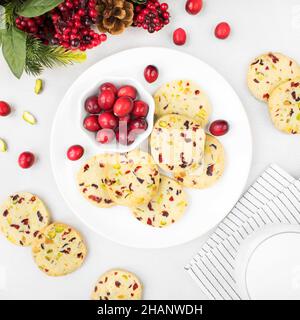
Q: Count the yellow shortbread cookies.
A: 11